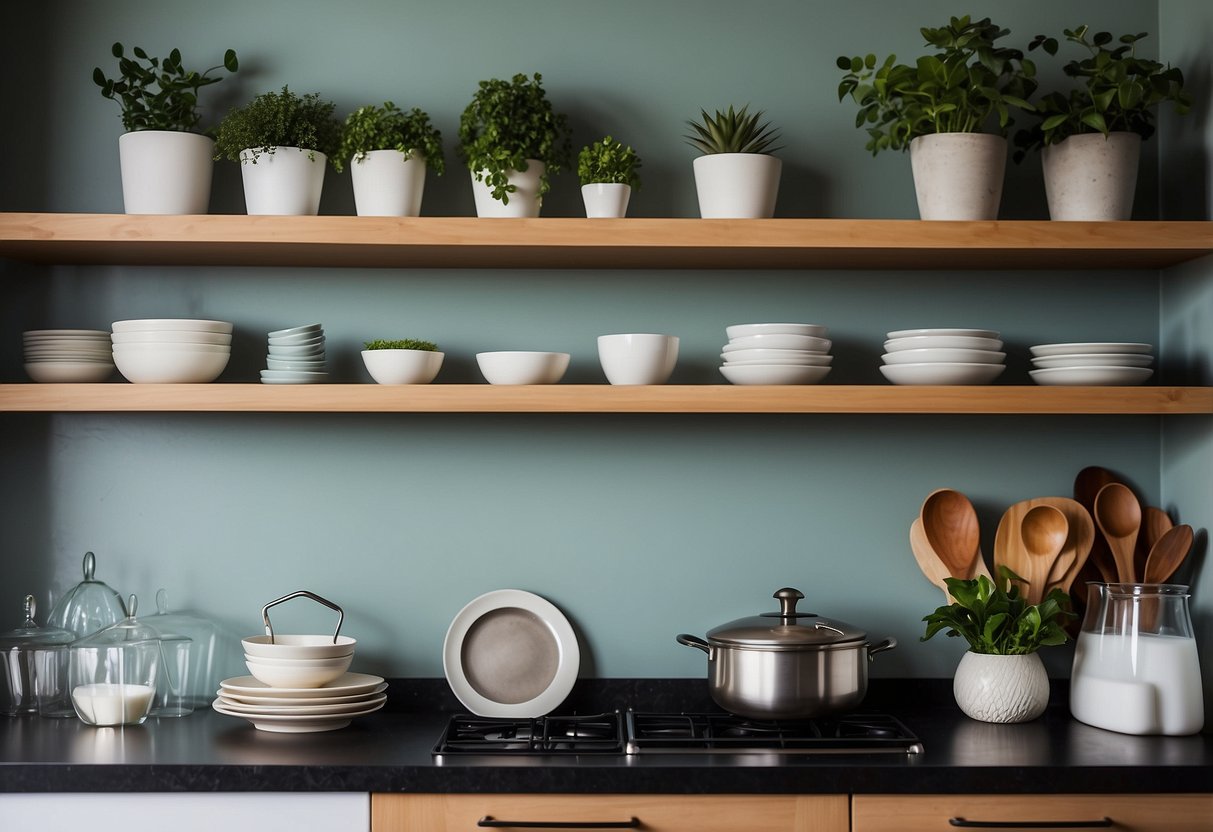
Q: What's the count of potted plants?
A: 10